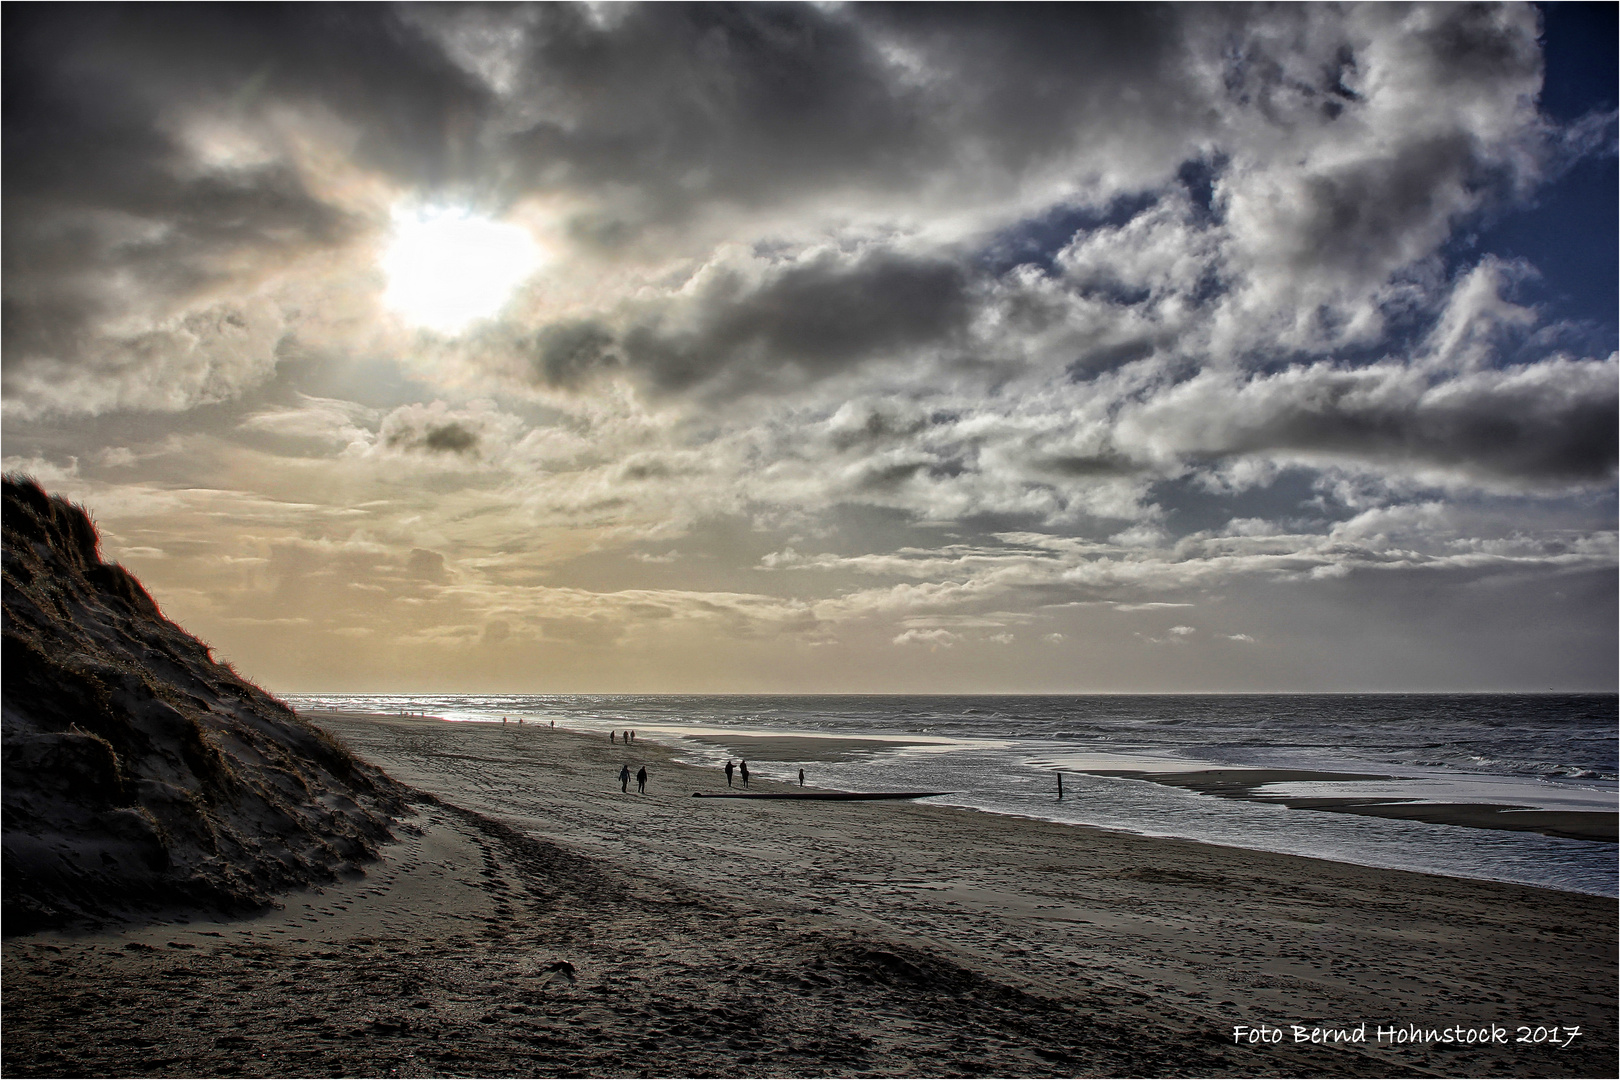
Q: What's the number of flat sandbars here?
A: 2